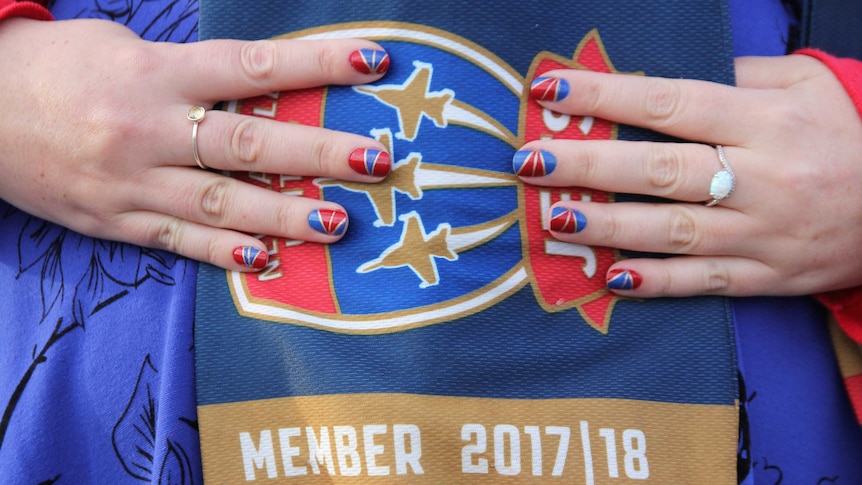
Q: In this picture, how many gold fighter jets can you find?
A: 3